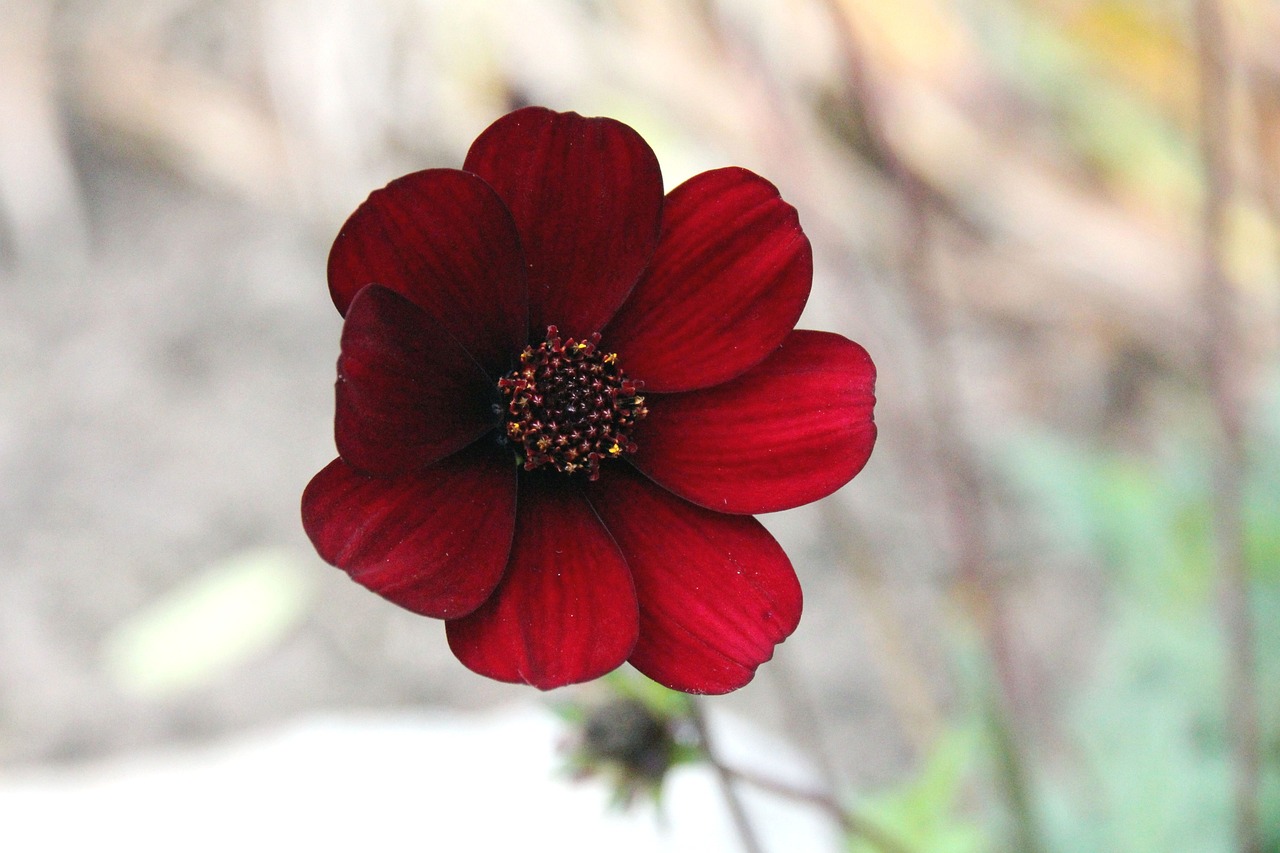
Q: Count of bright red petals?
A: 8